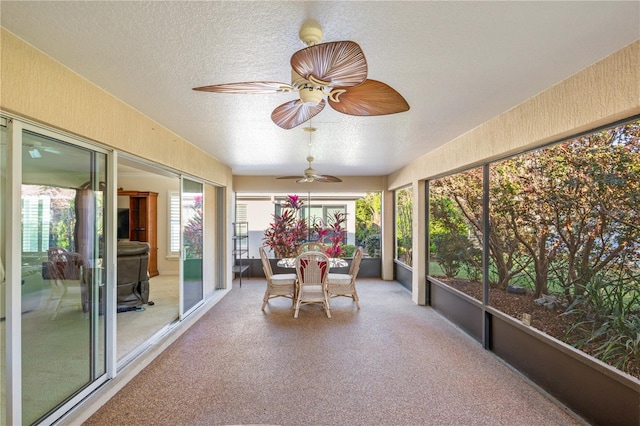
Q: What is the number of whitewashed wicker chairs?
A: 4